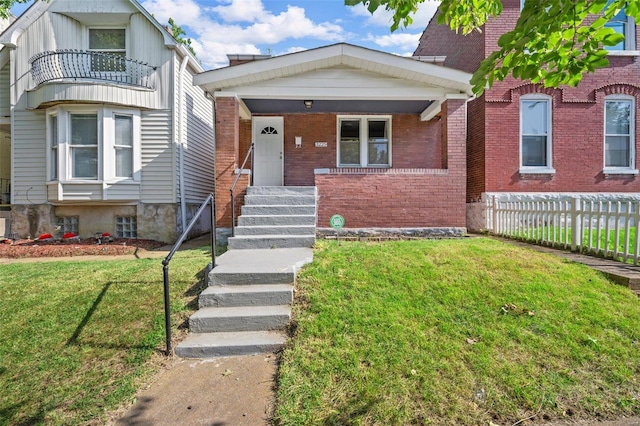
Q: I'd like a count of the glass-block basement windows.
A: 2